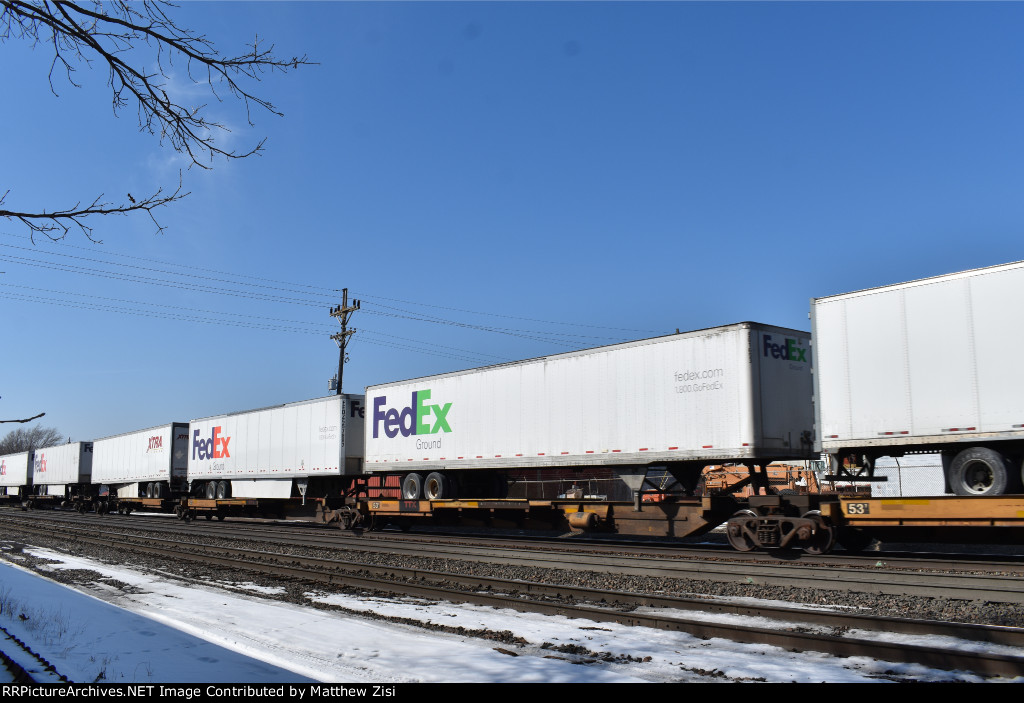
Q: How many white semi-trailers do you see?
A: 6